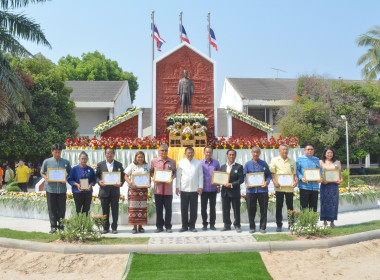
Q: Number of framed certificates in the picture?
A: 9